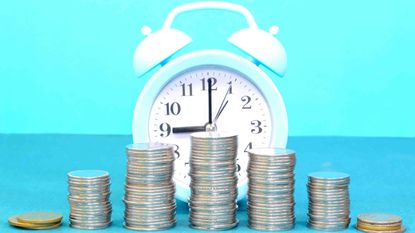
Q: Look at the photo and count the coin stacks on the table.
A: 7